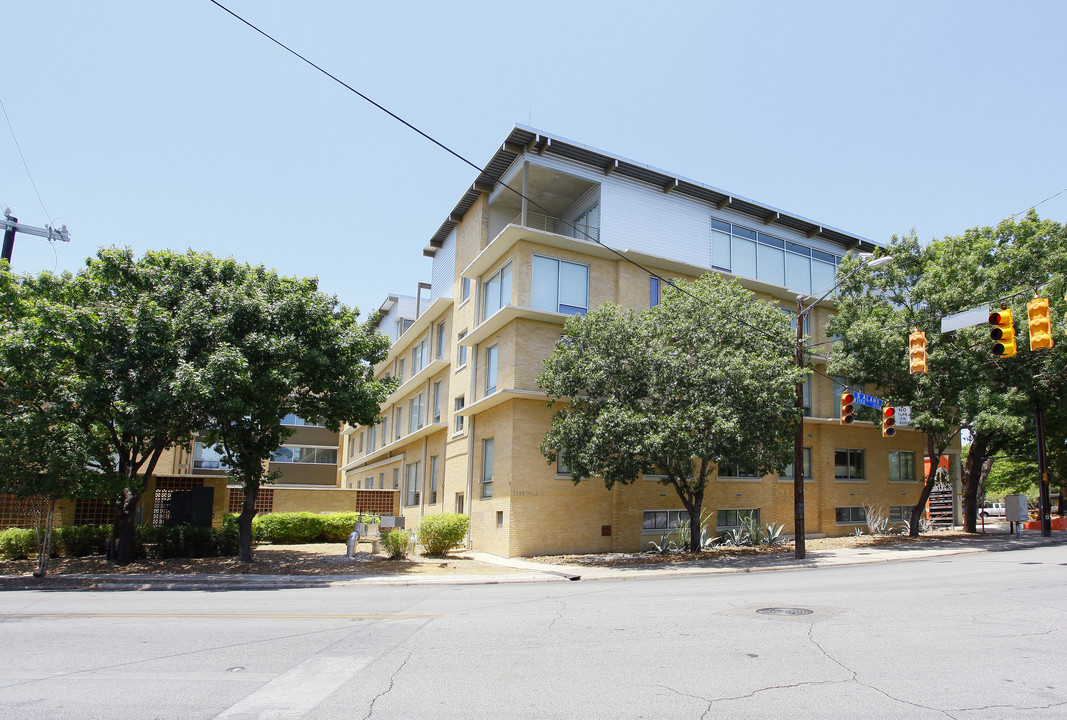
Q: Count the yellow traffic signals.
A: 5